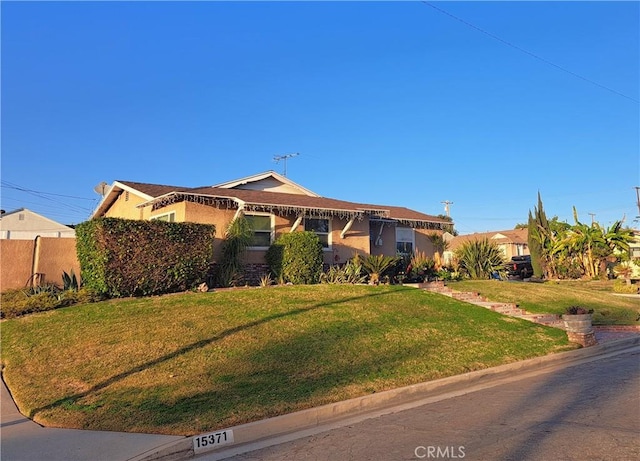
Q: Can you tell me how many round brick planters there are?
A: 1